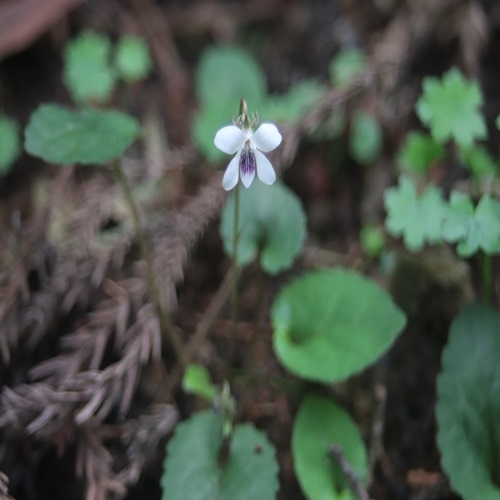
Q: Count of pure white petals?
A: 4